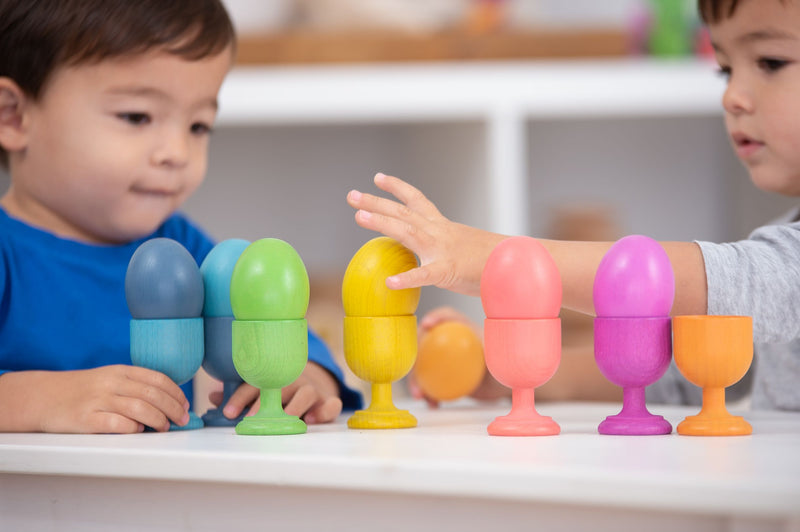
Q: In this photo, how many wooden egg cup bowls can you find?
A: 7